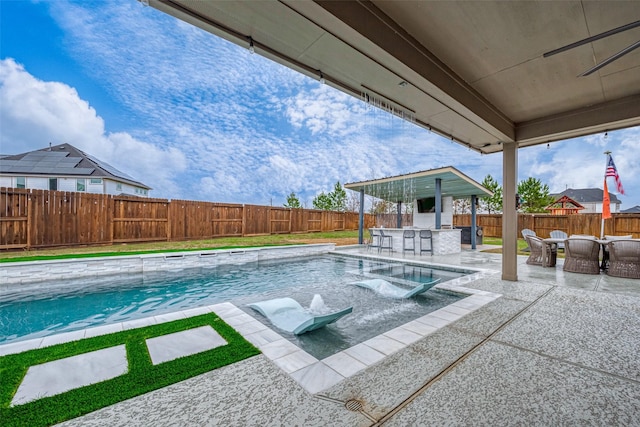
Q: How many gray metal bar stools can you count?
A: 4